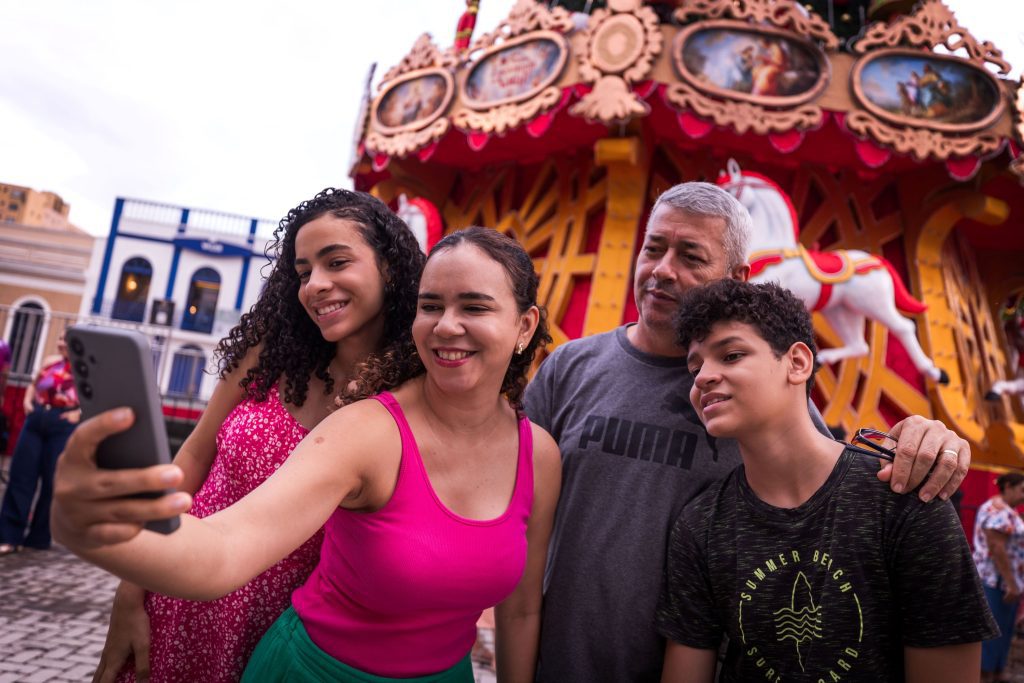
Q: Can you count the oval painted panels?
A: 4